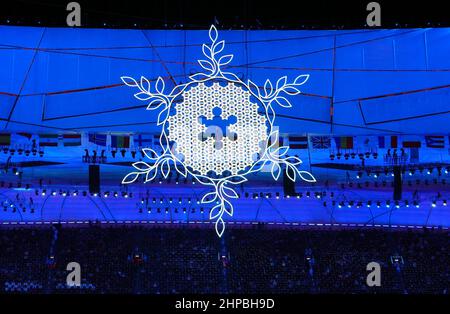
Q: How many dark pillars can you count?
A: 3